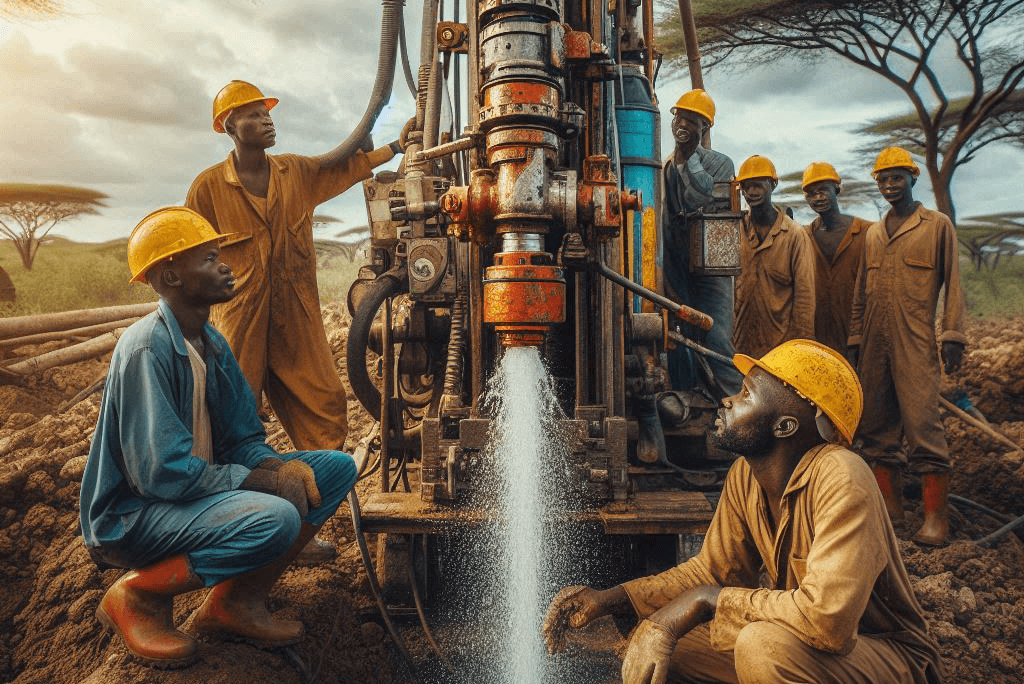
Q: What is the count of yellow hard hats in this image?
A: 7